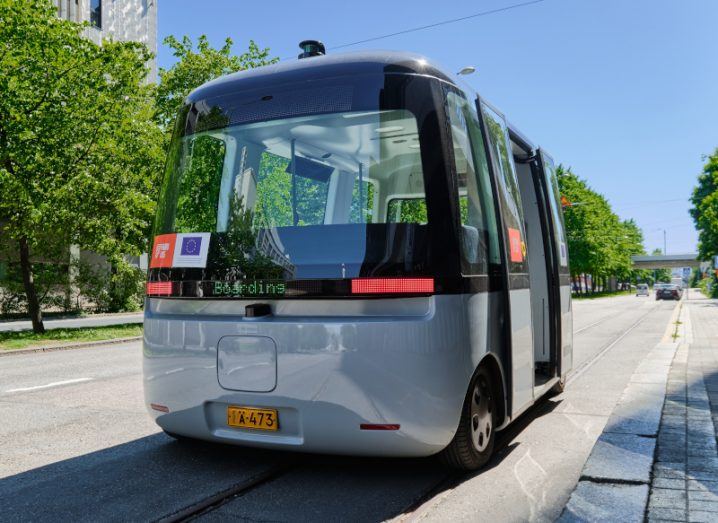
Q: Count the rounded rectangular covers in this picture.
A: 1